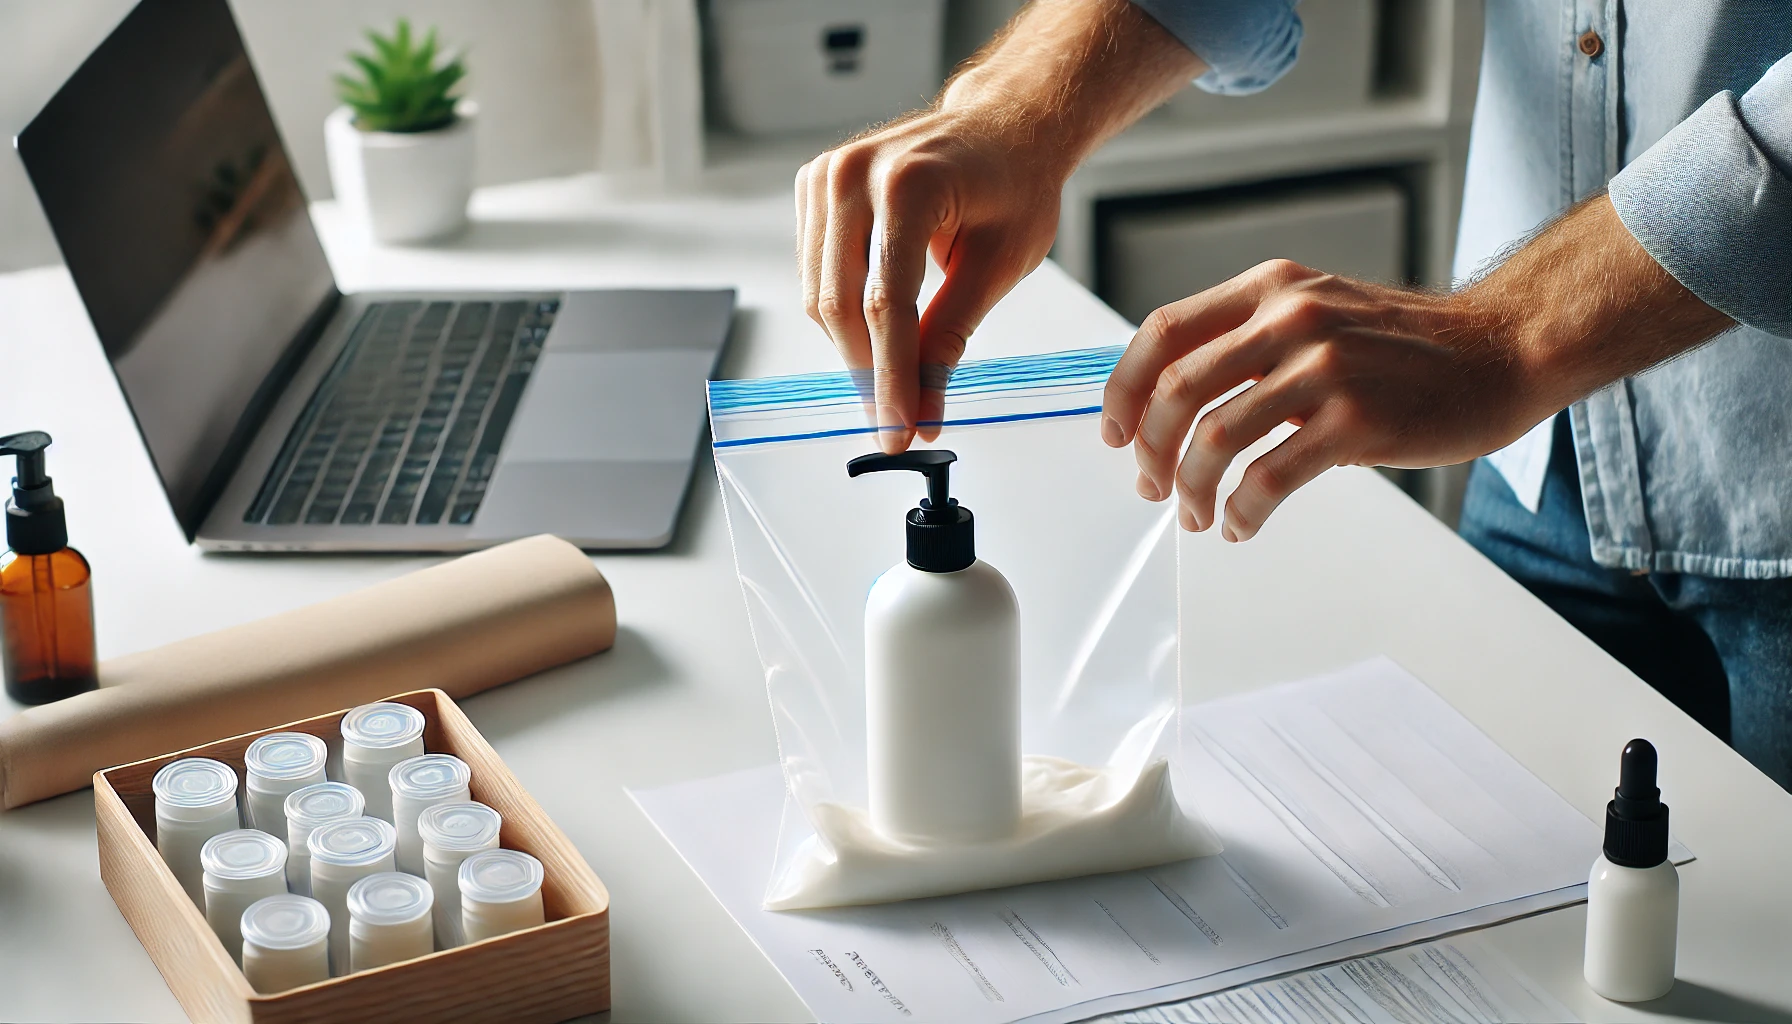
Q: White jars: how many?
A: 11